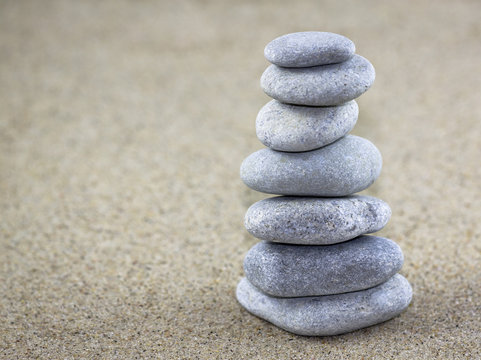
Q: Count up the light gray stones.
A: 7